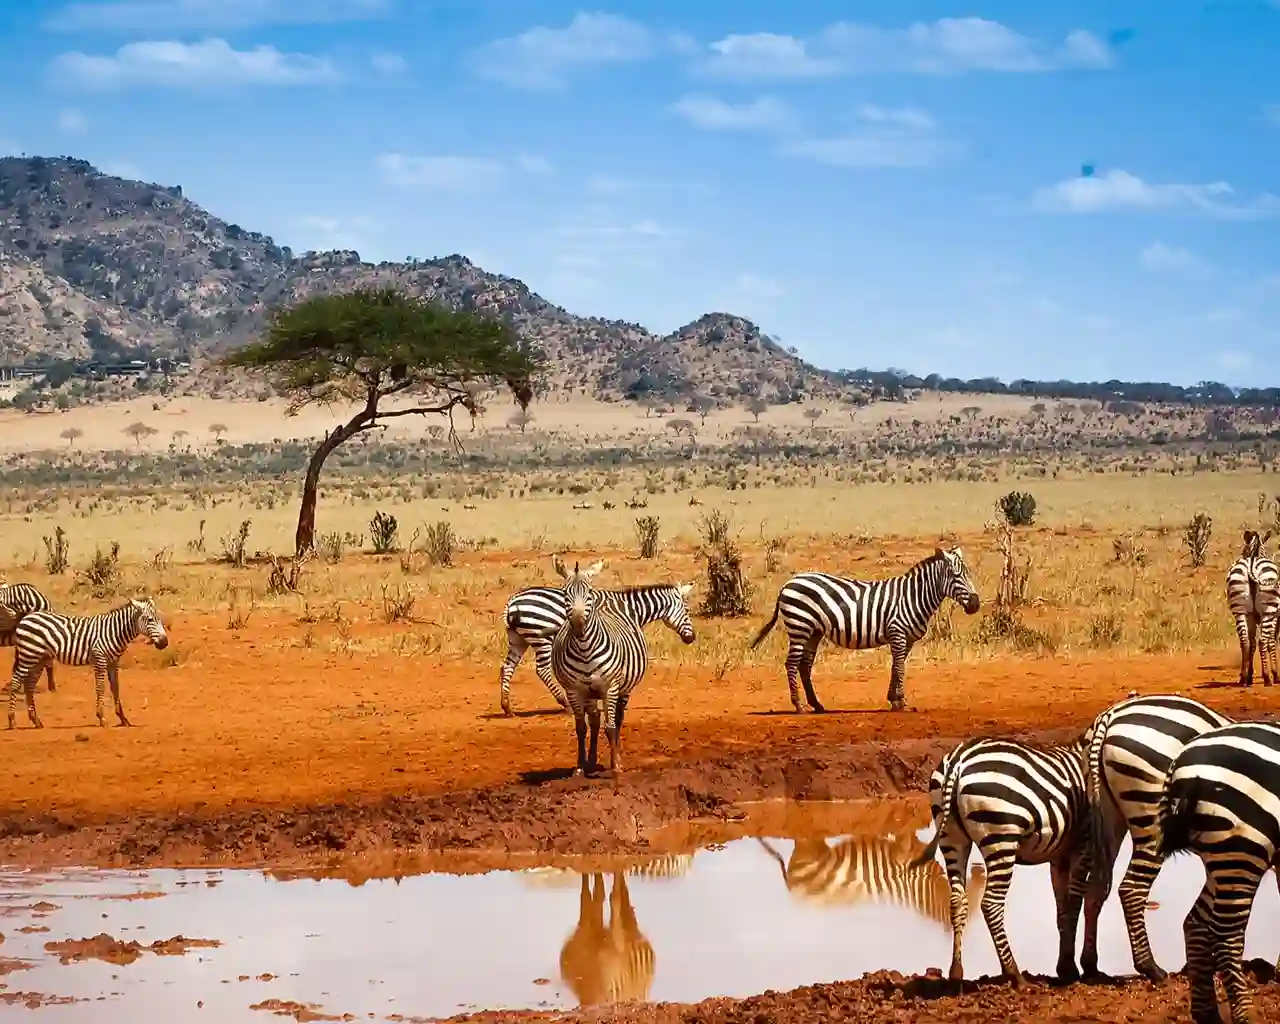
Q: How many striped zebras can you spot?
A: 9